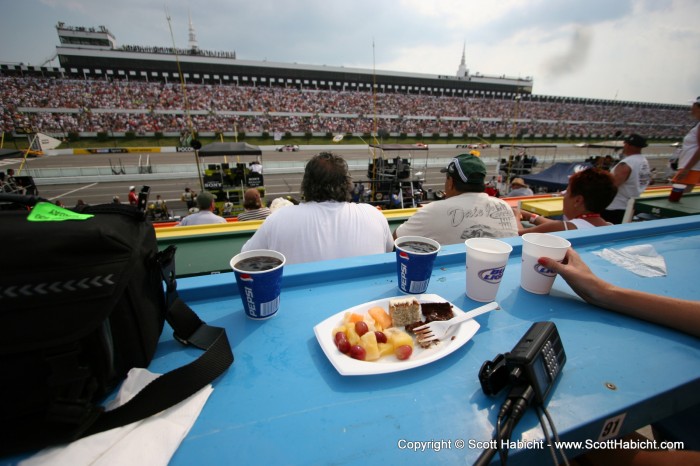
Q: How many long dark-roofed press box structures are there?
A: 1